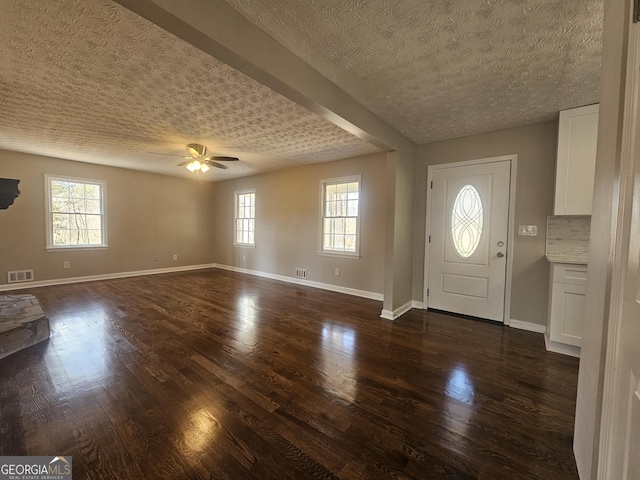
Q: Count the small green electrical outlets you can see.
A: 0